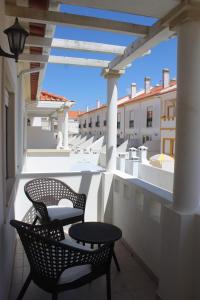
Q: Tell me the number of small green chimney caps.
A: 0